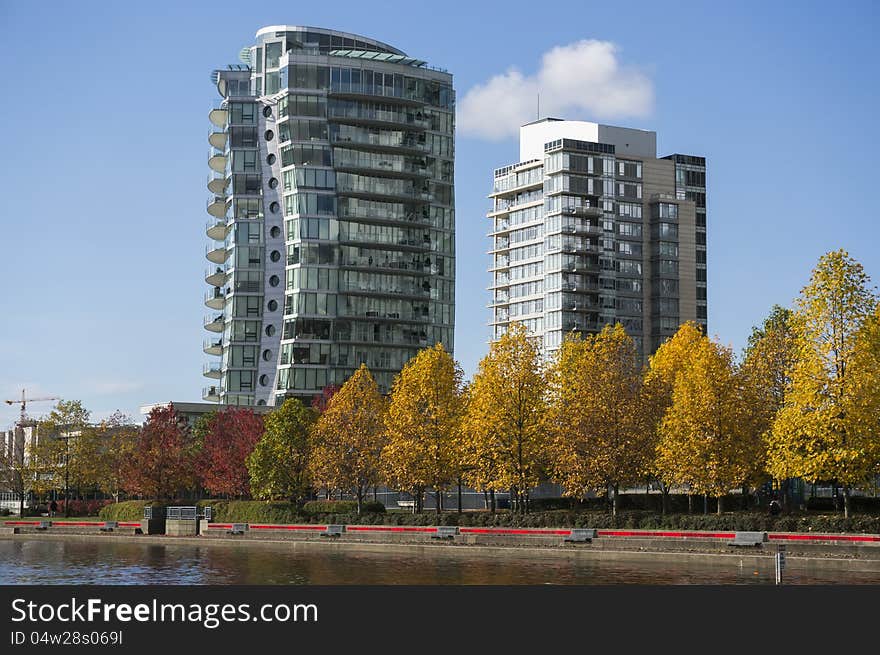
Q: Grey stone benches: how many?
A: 7